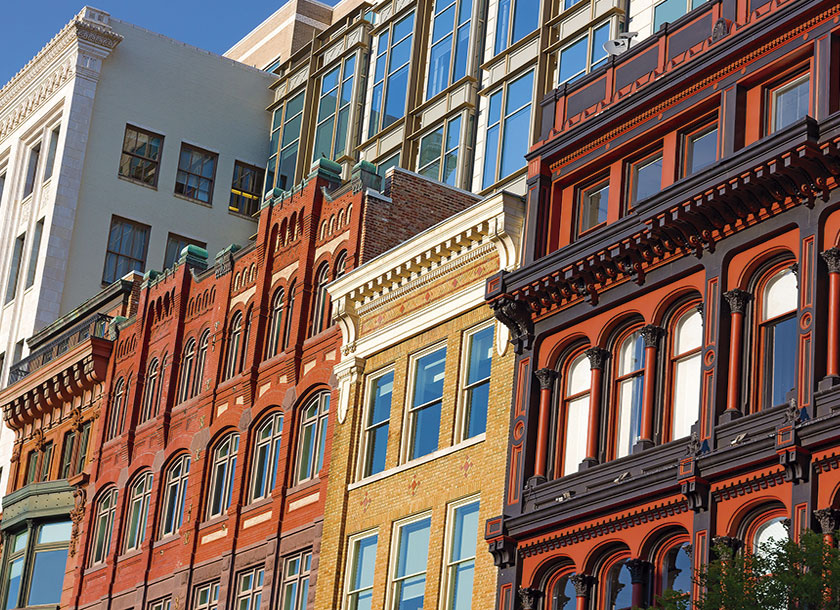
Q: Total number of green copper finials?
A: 7